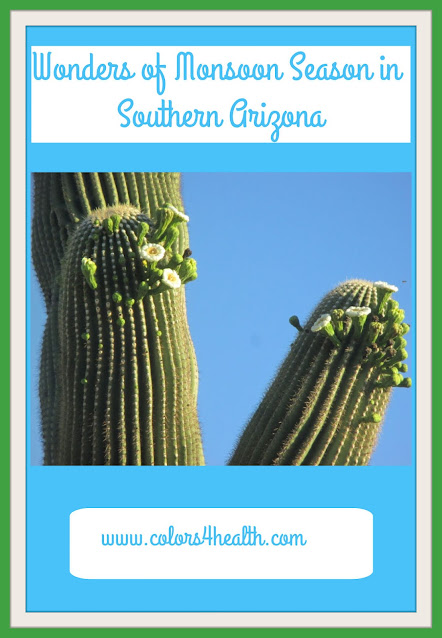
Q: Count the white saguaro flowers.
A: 6